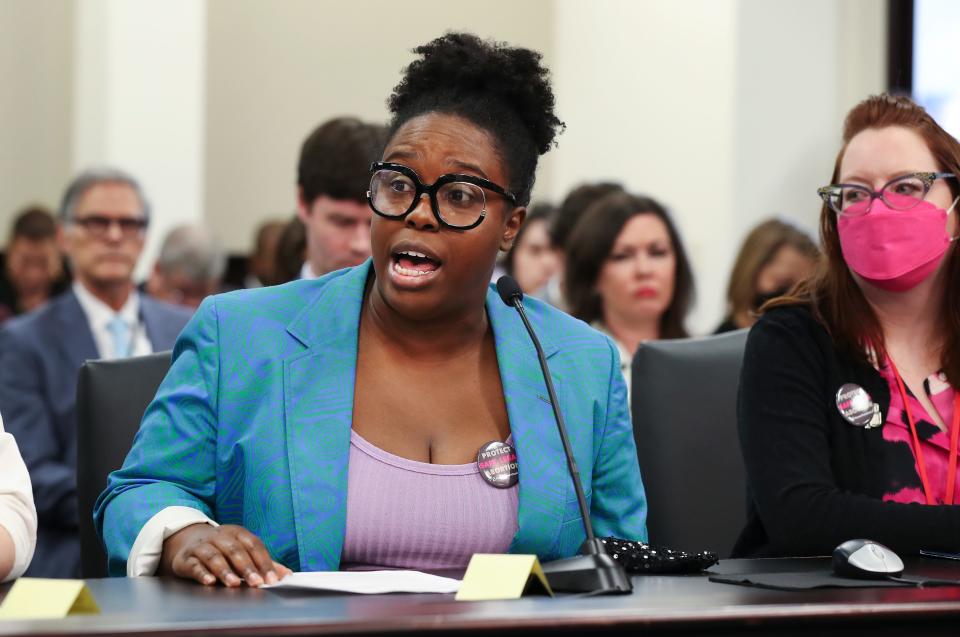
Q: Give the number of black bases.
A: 1